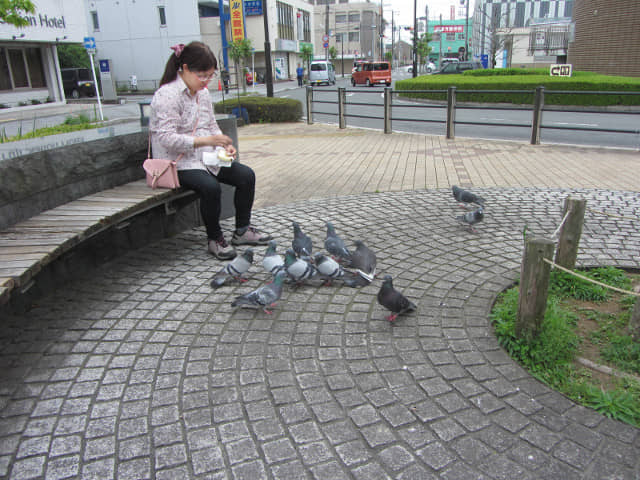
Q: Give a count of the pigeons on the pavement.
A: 11